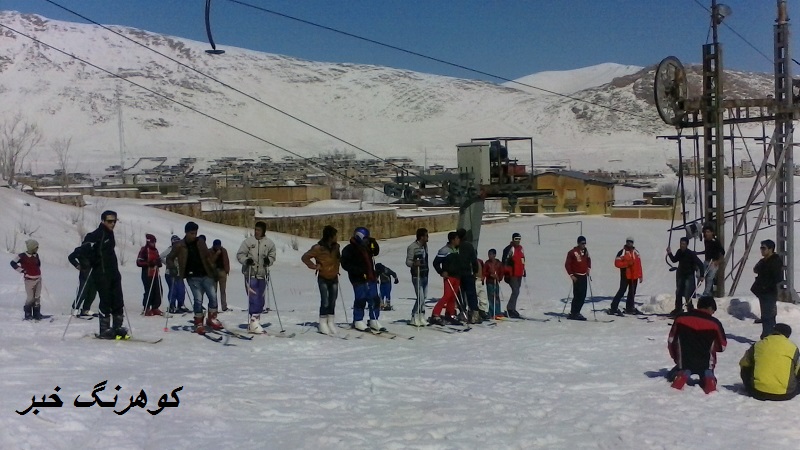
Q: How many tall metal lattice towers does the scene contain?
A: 2